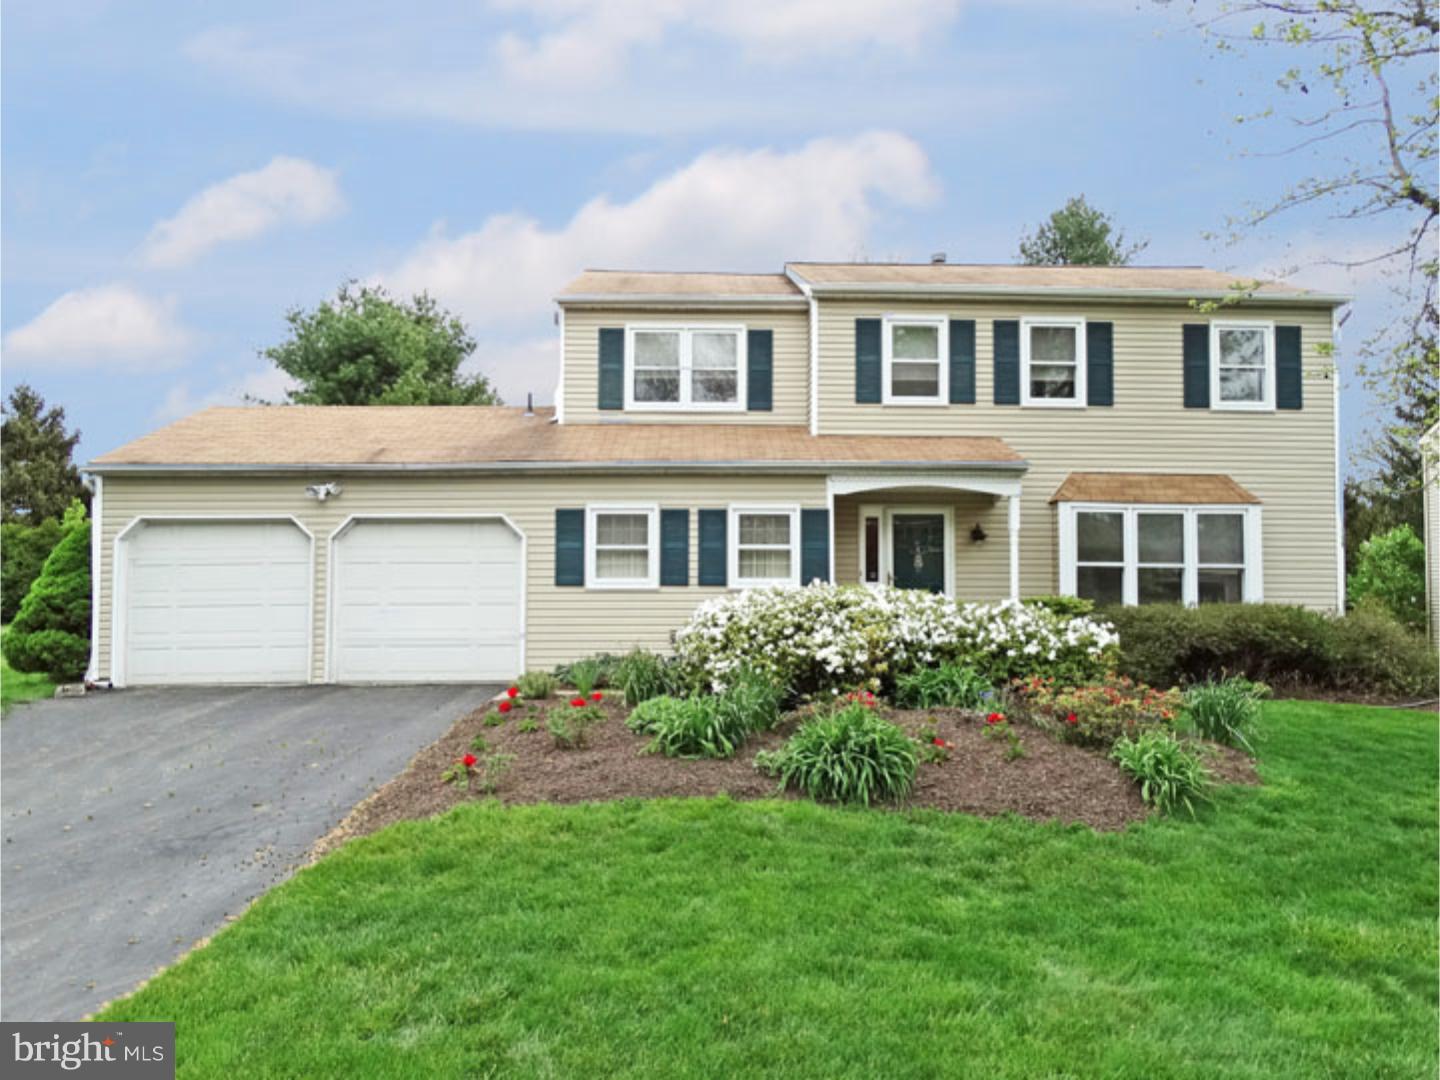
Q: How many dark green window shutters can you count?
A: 12